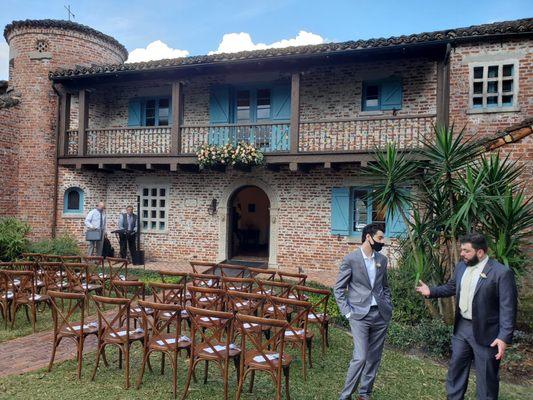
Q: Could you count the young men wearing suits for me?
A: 2